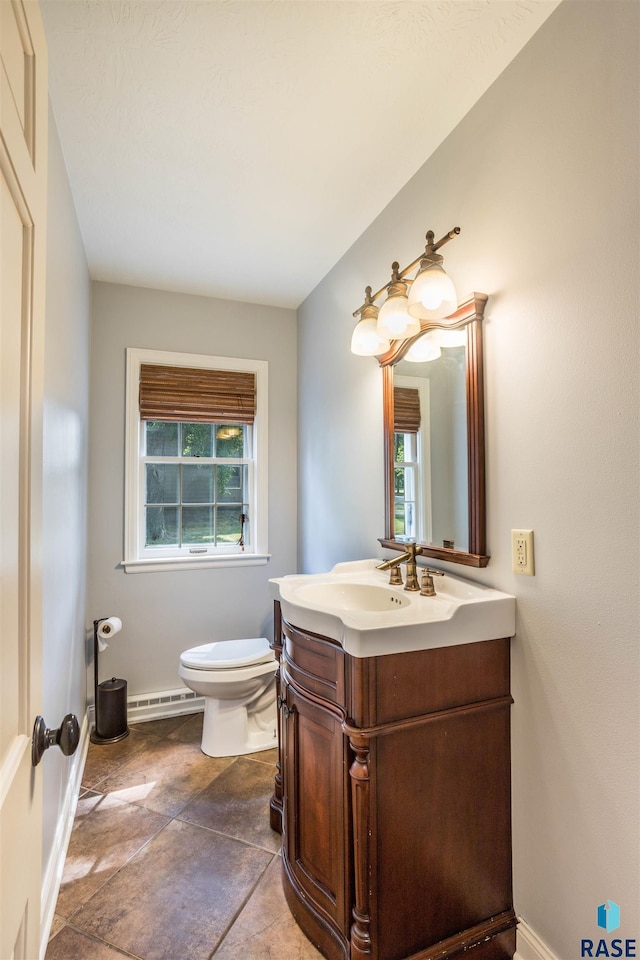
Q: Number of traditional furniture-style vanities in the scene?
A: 1